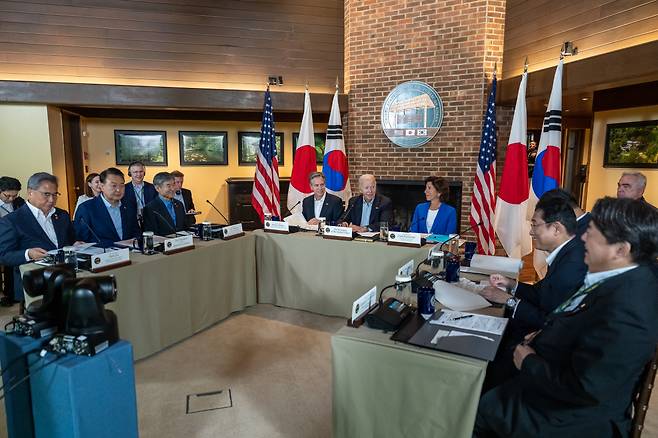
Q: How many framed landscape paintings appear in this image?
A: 5